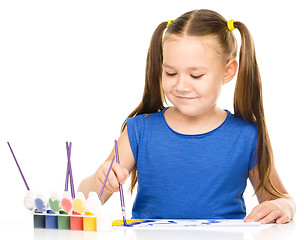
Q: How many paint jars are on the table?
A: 6